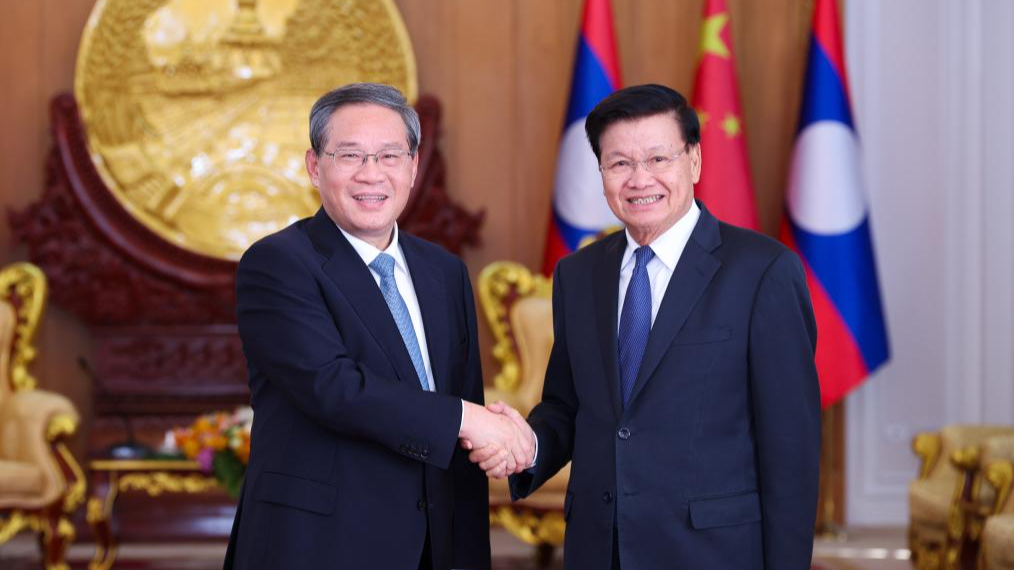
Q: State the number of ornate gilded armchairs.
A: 4